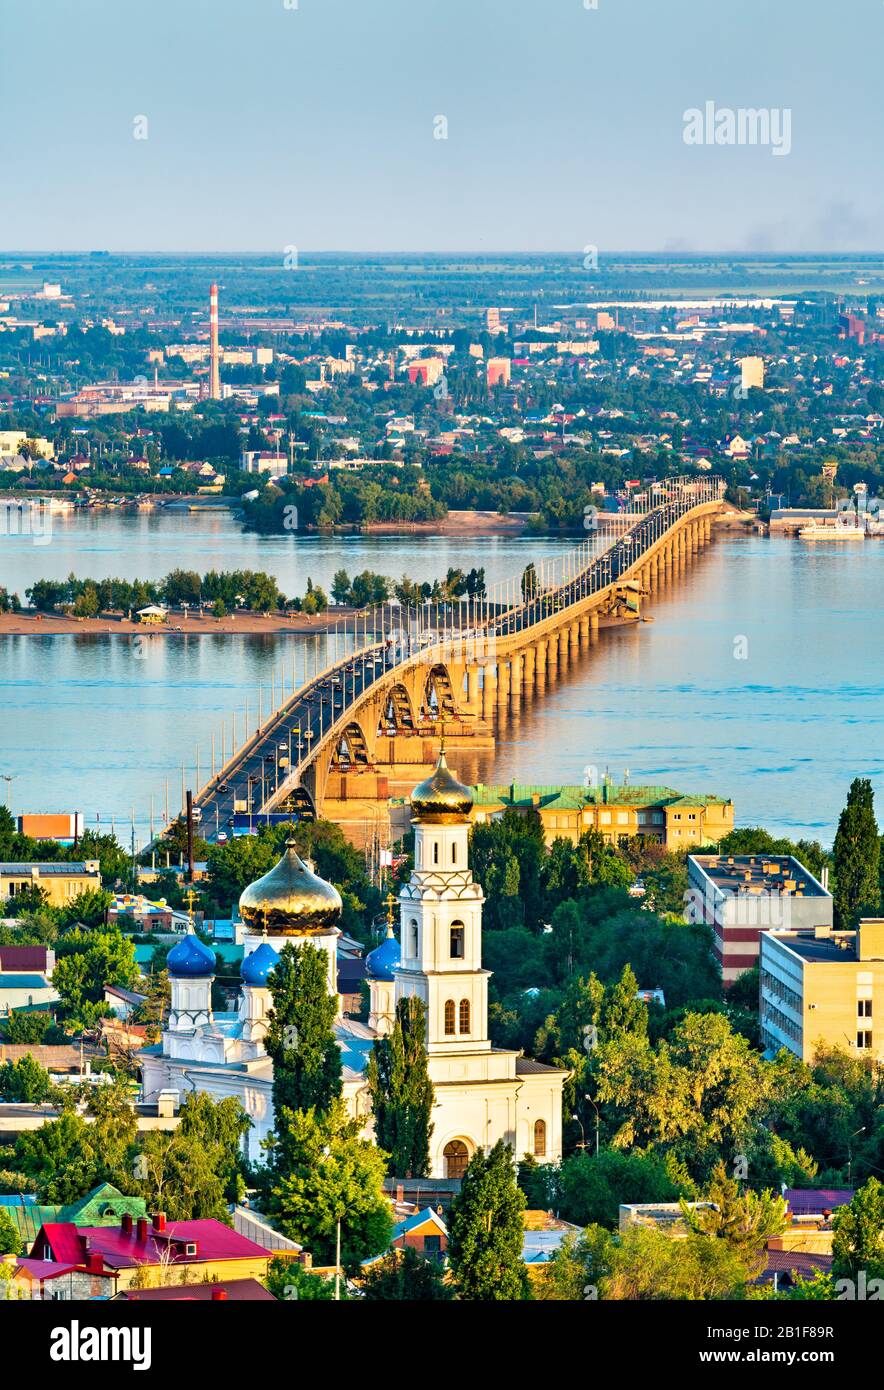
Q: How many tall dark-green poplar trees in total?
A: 4